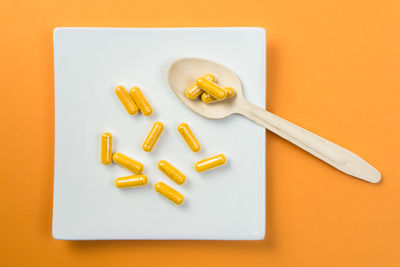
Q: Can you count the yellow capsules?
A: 13